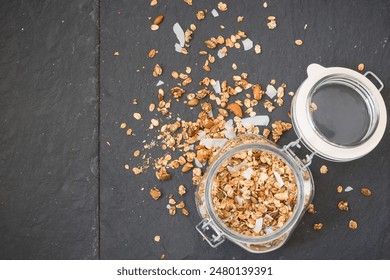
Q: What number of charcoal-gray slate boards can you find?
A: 2